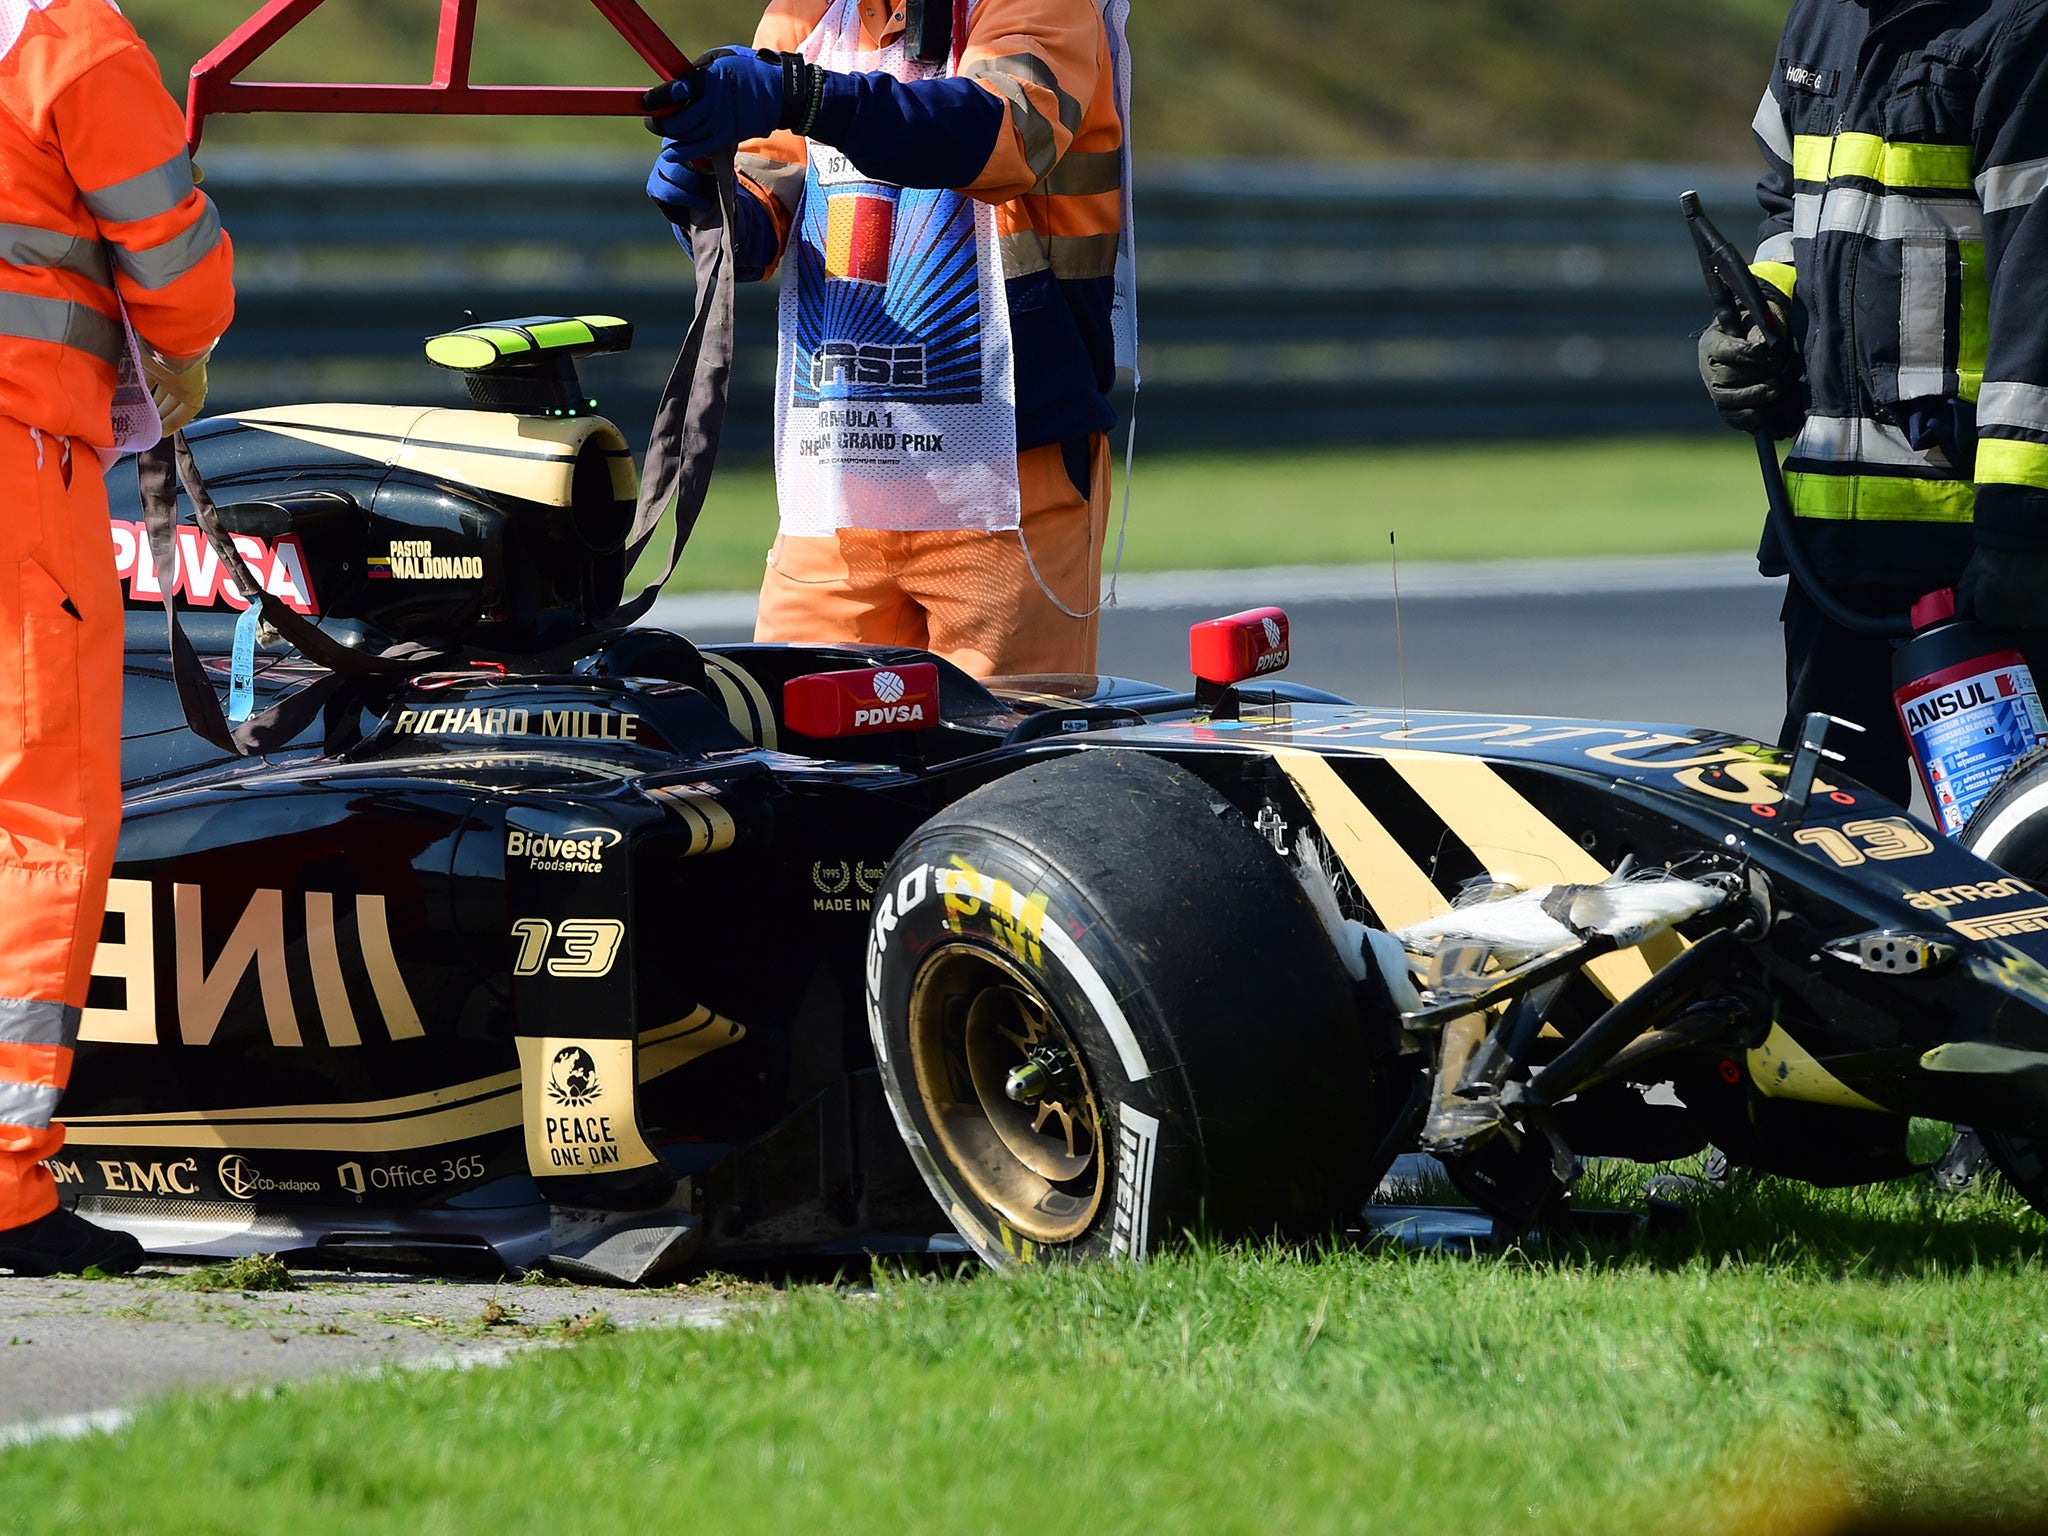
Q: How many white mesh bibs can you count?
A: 2